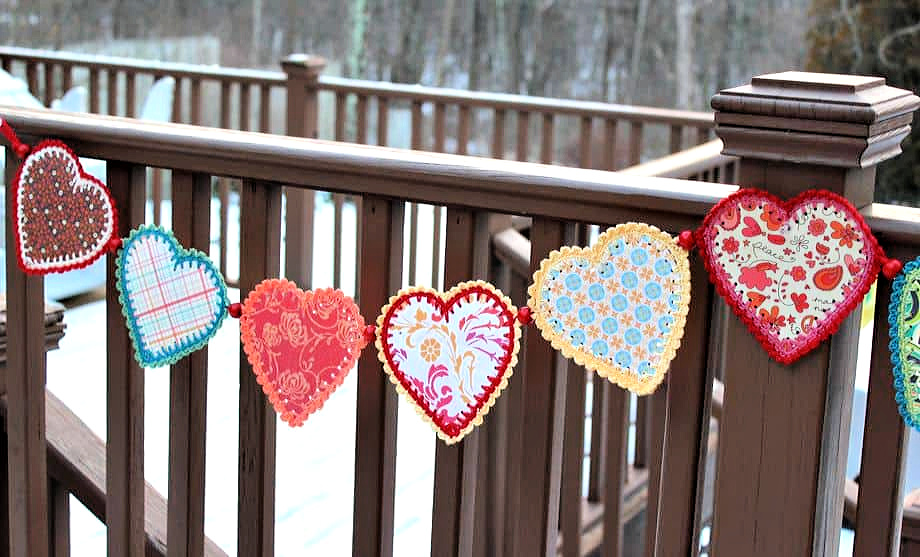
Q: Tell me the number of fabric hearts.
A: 7